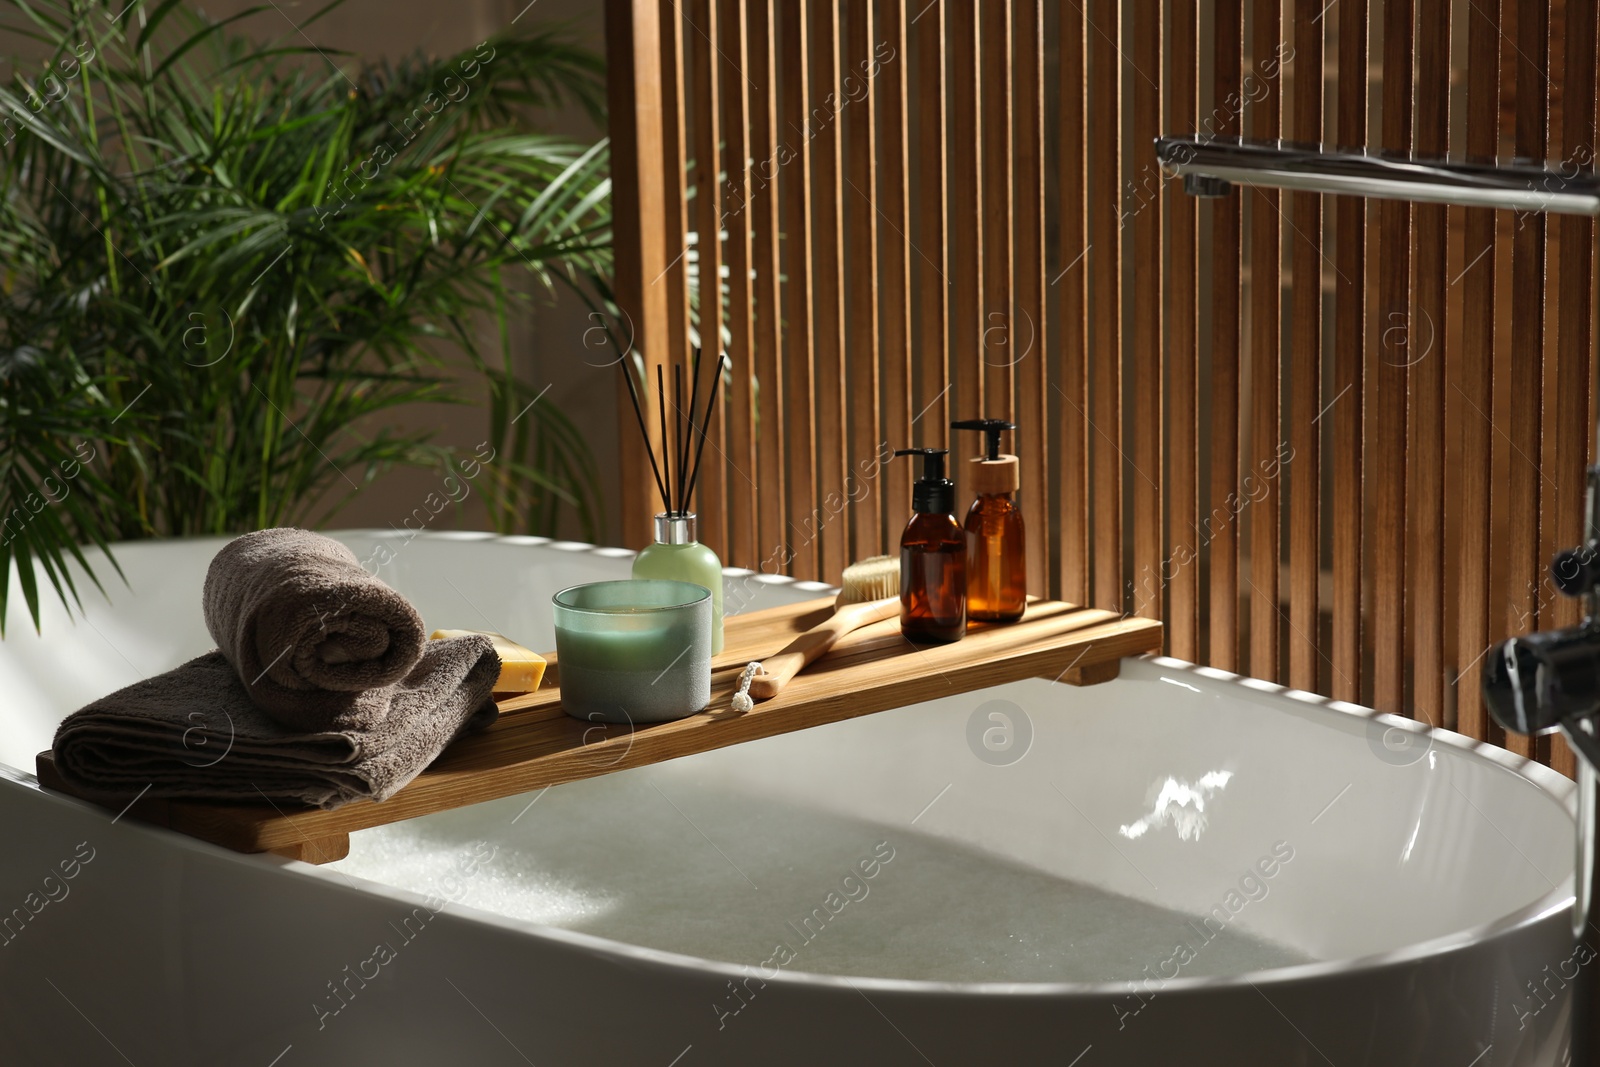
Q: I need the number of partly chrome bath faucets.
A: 1